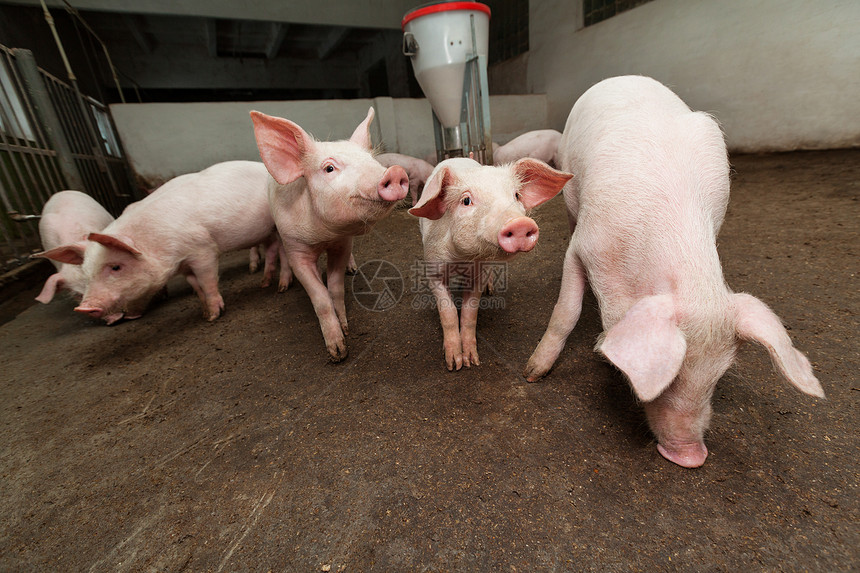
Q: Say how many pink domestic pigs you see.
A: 7